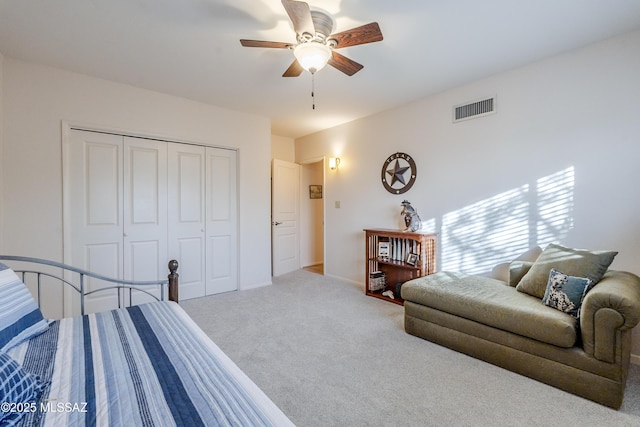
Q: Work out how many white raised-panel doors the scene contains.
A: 5